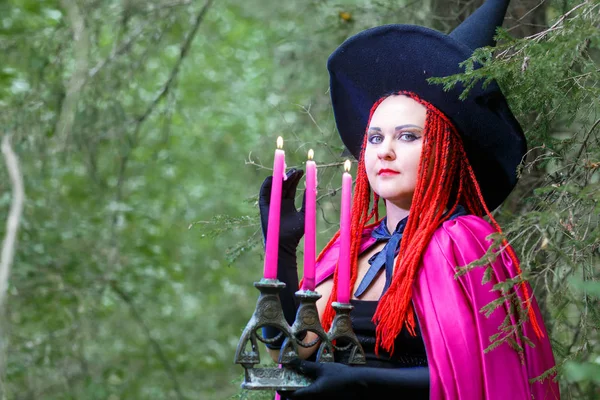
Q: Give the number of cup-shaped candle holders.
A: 3